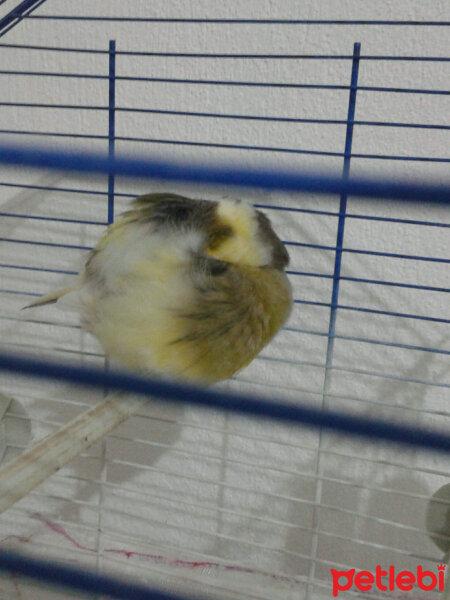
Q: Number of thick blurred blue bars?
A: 3